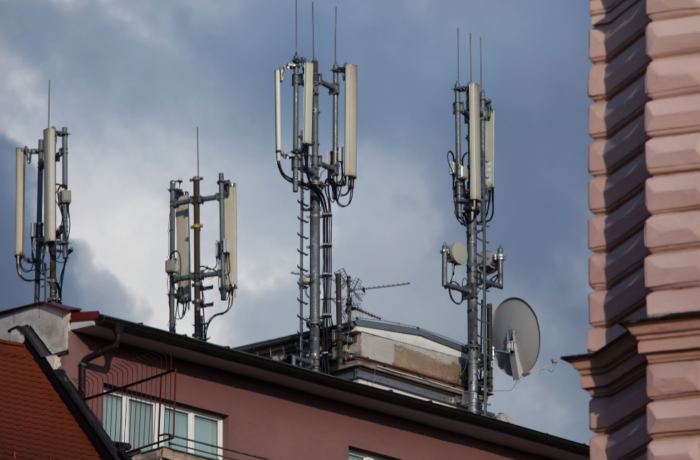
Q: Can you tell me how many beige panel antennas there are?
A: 9